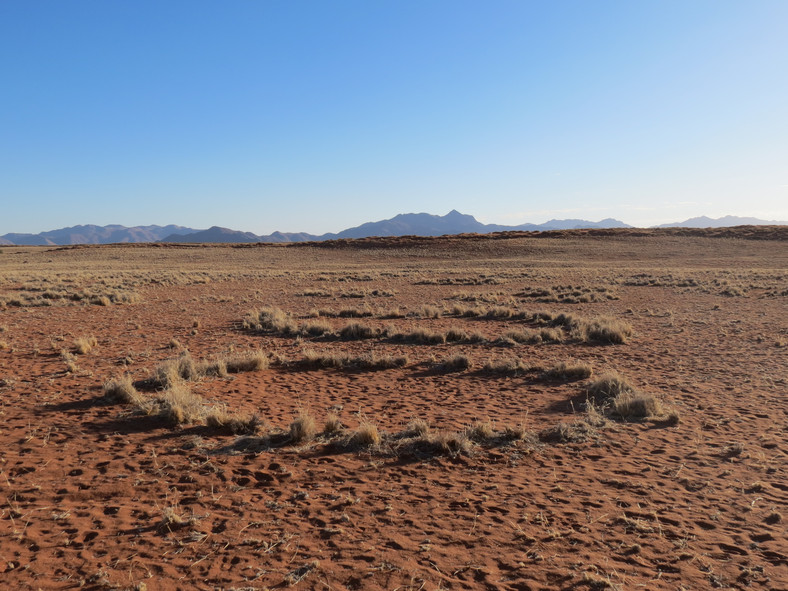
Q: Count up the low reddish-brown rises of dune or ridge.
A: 1